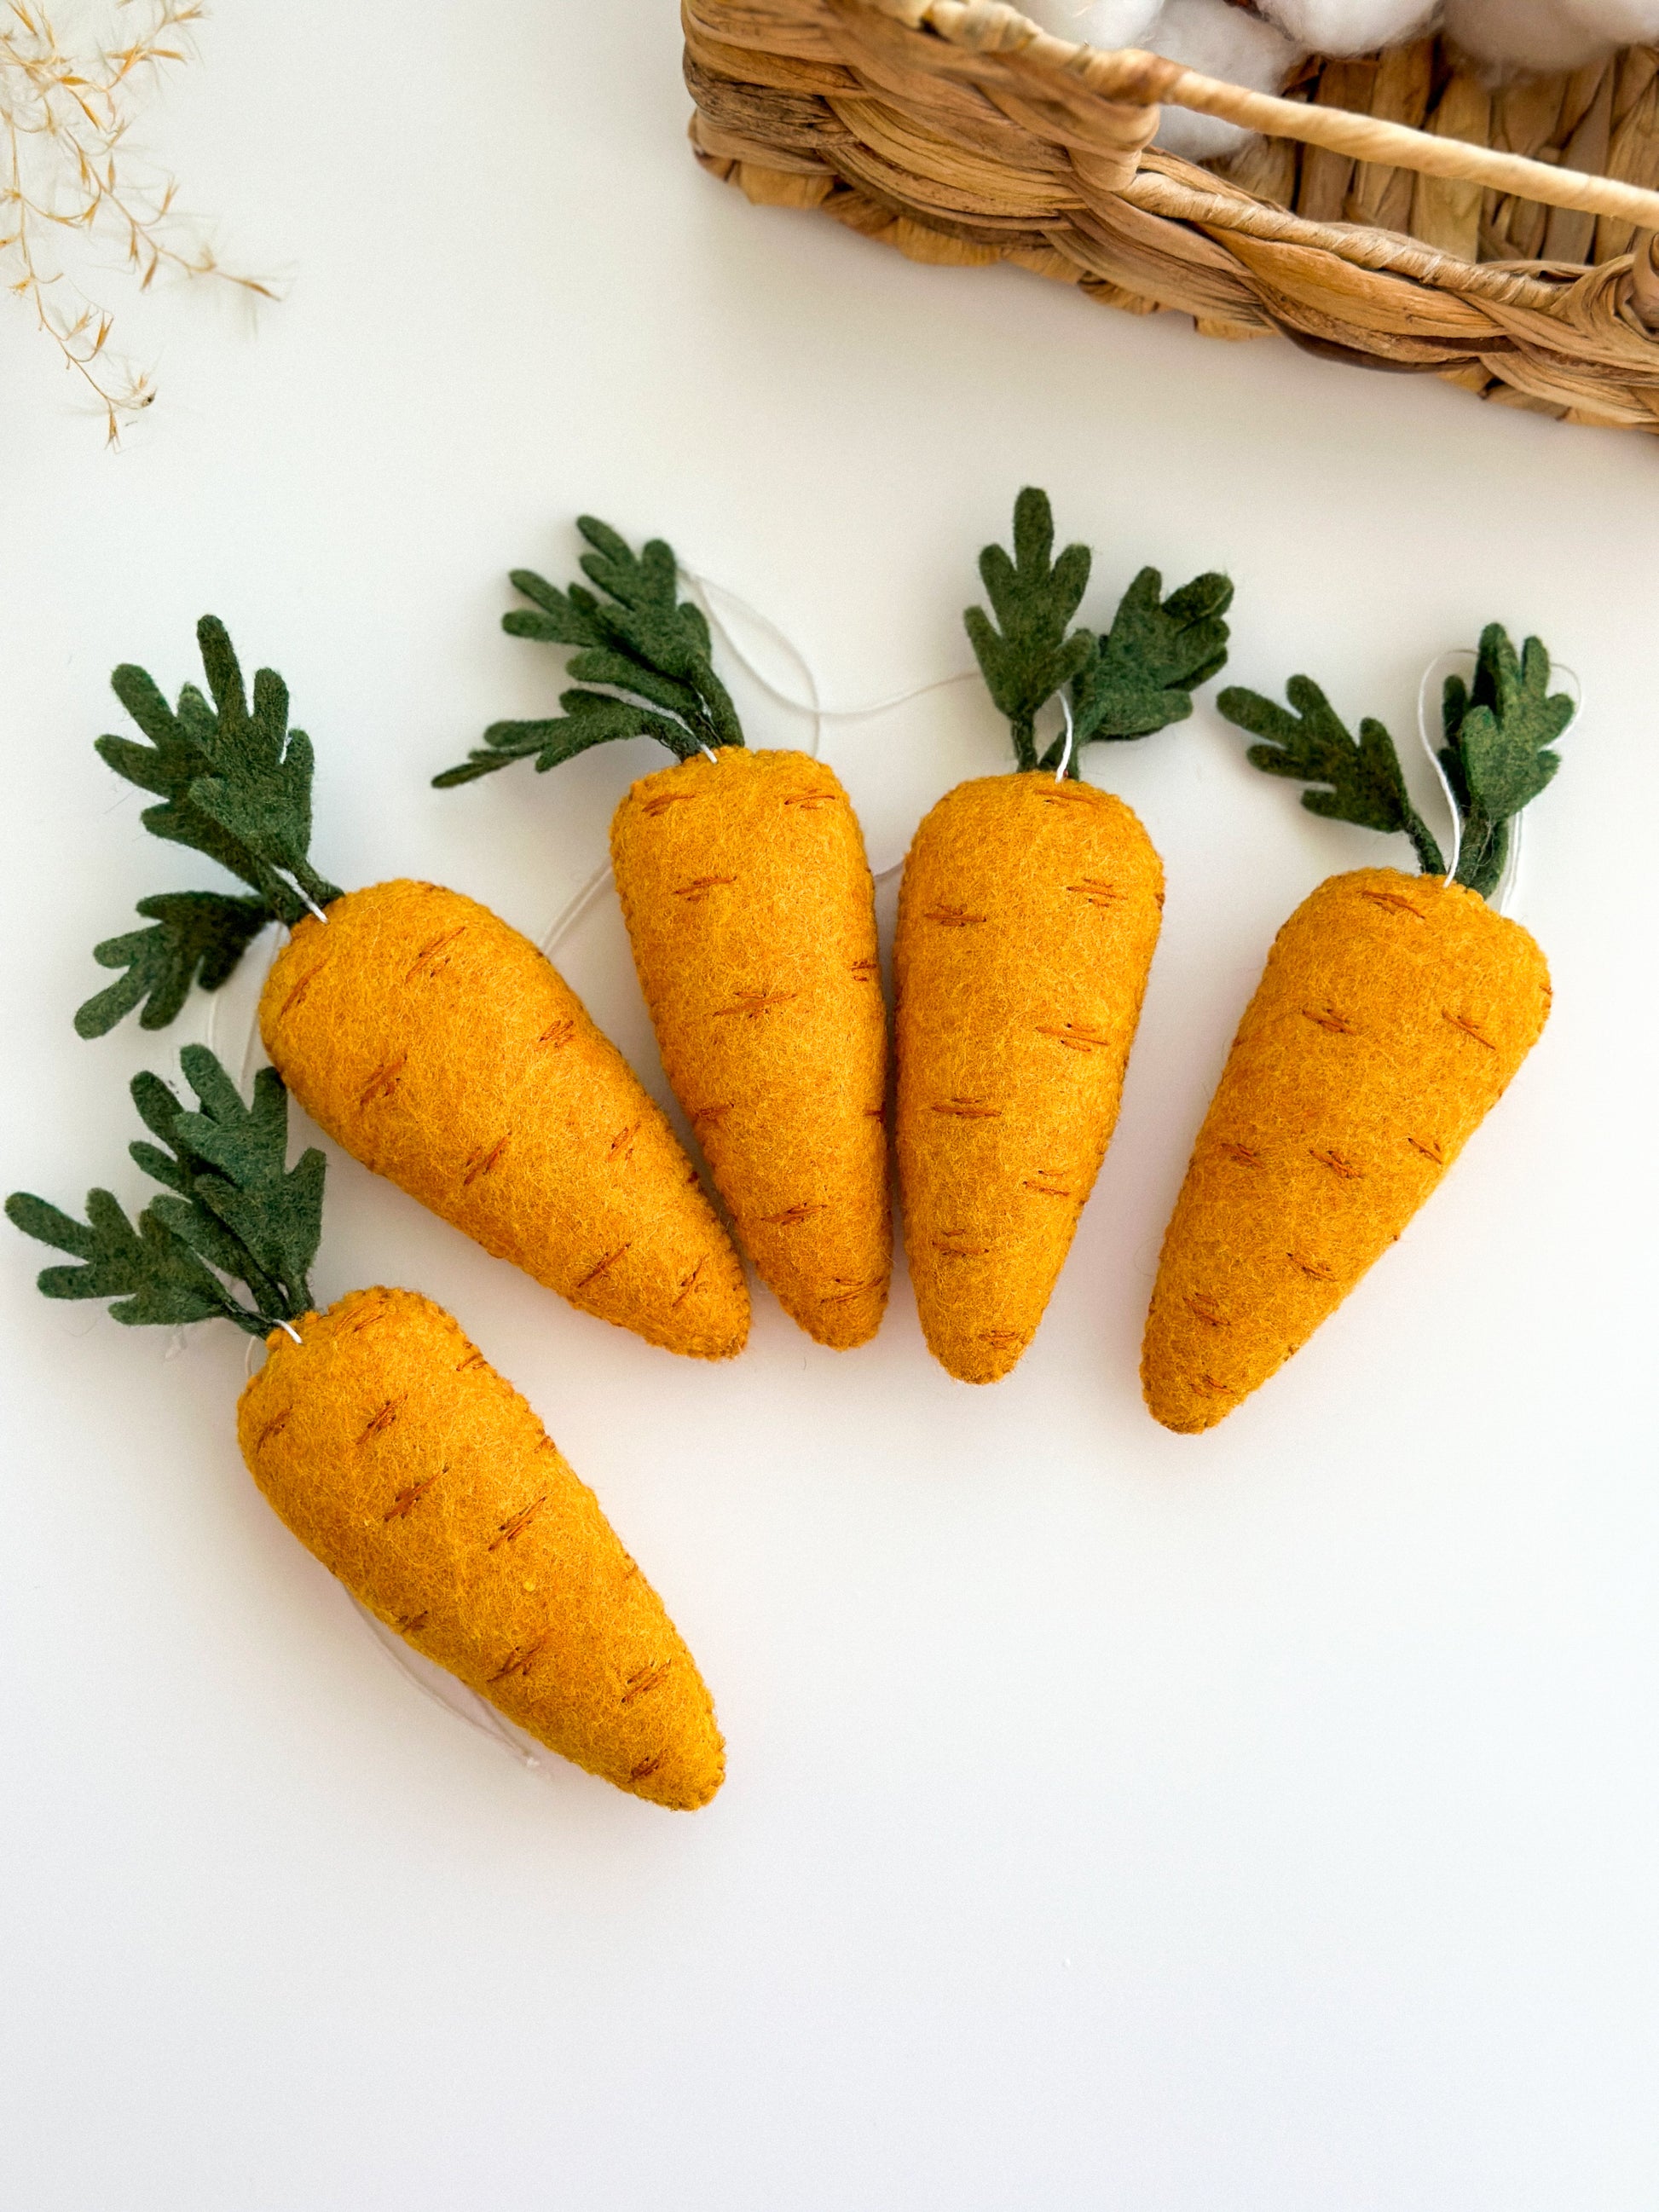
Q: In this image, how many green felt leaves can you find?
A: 15